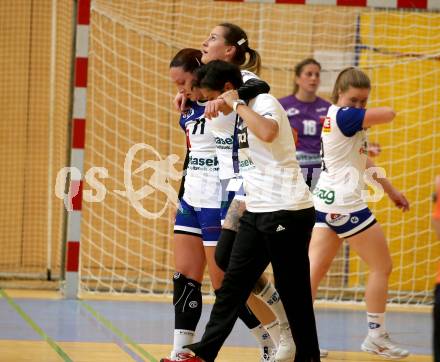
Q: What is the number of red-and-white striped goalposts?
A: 1